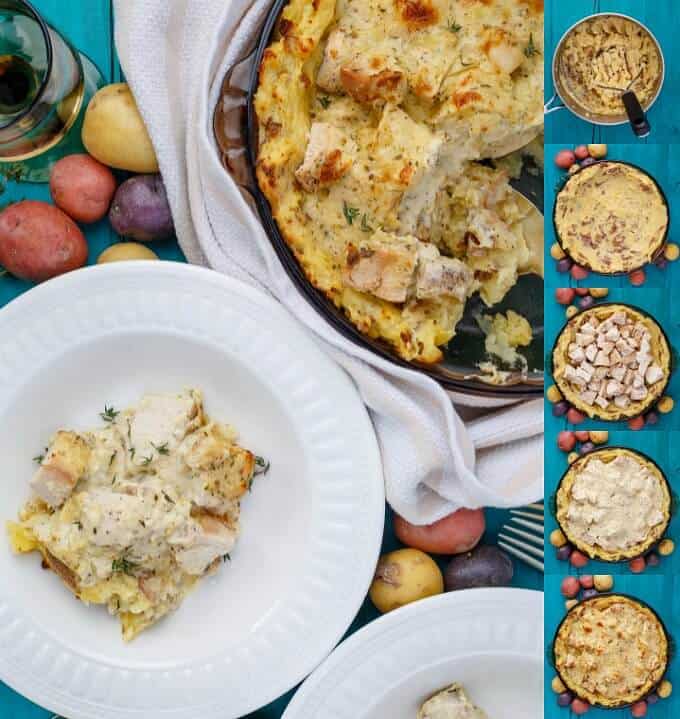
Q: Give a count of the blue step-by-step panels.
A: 5